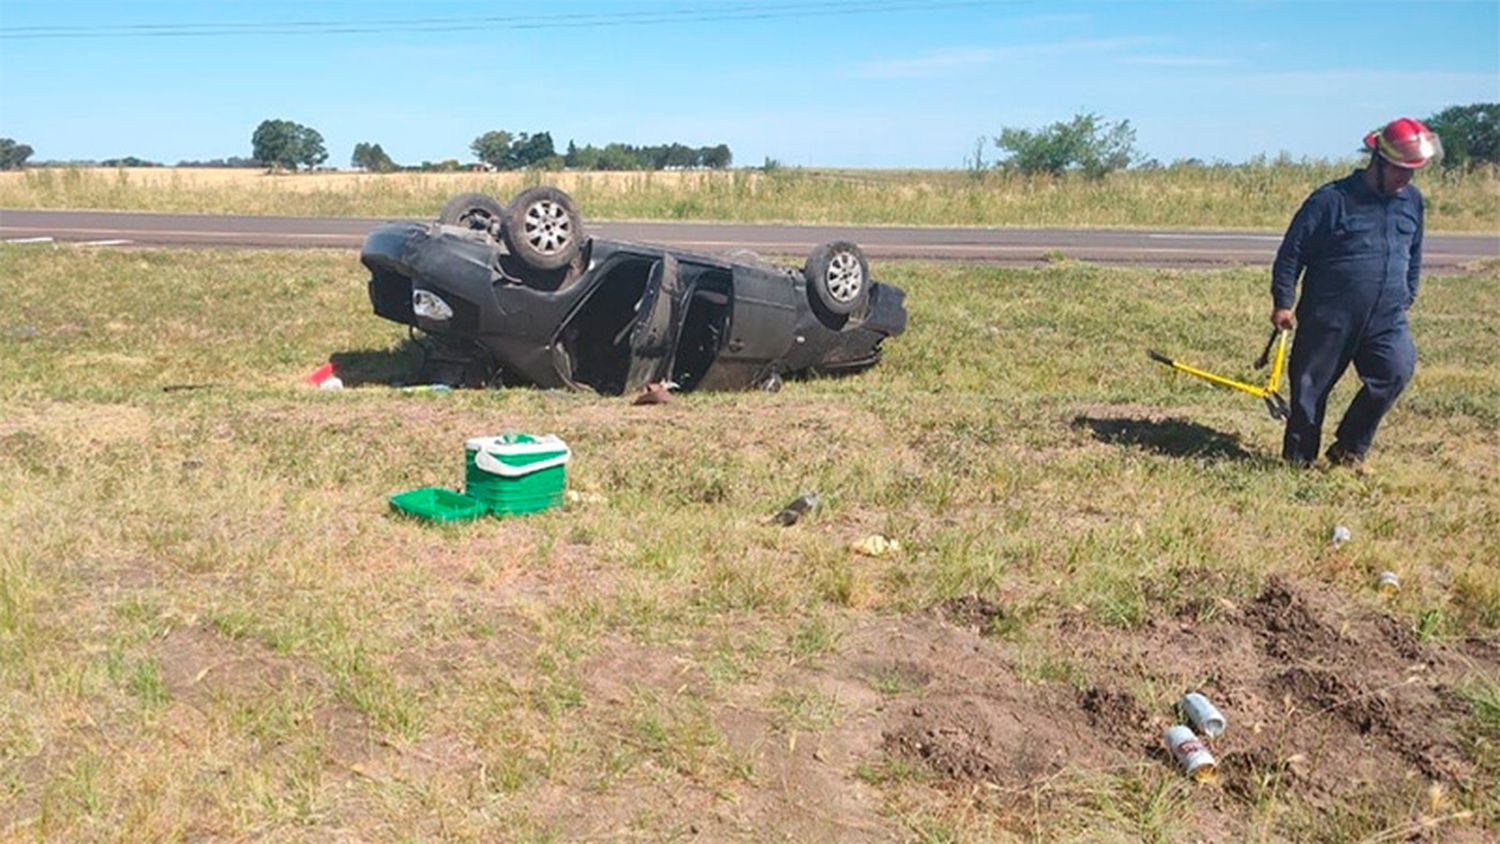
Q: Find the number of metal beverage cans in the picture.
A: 4